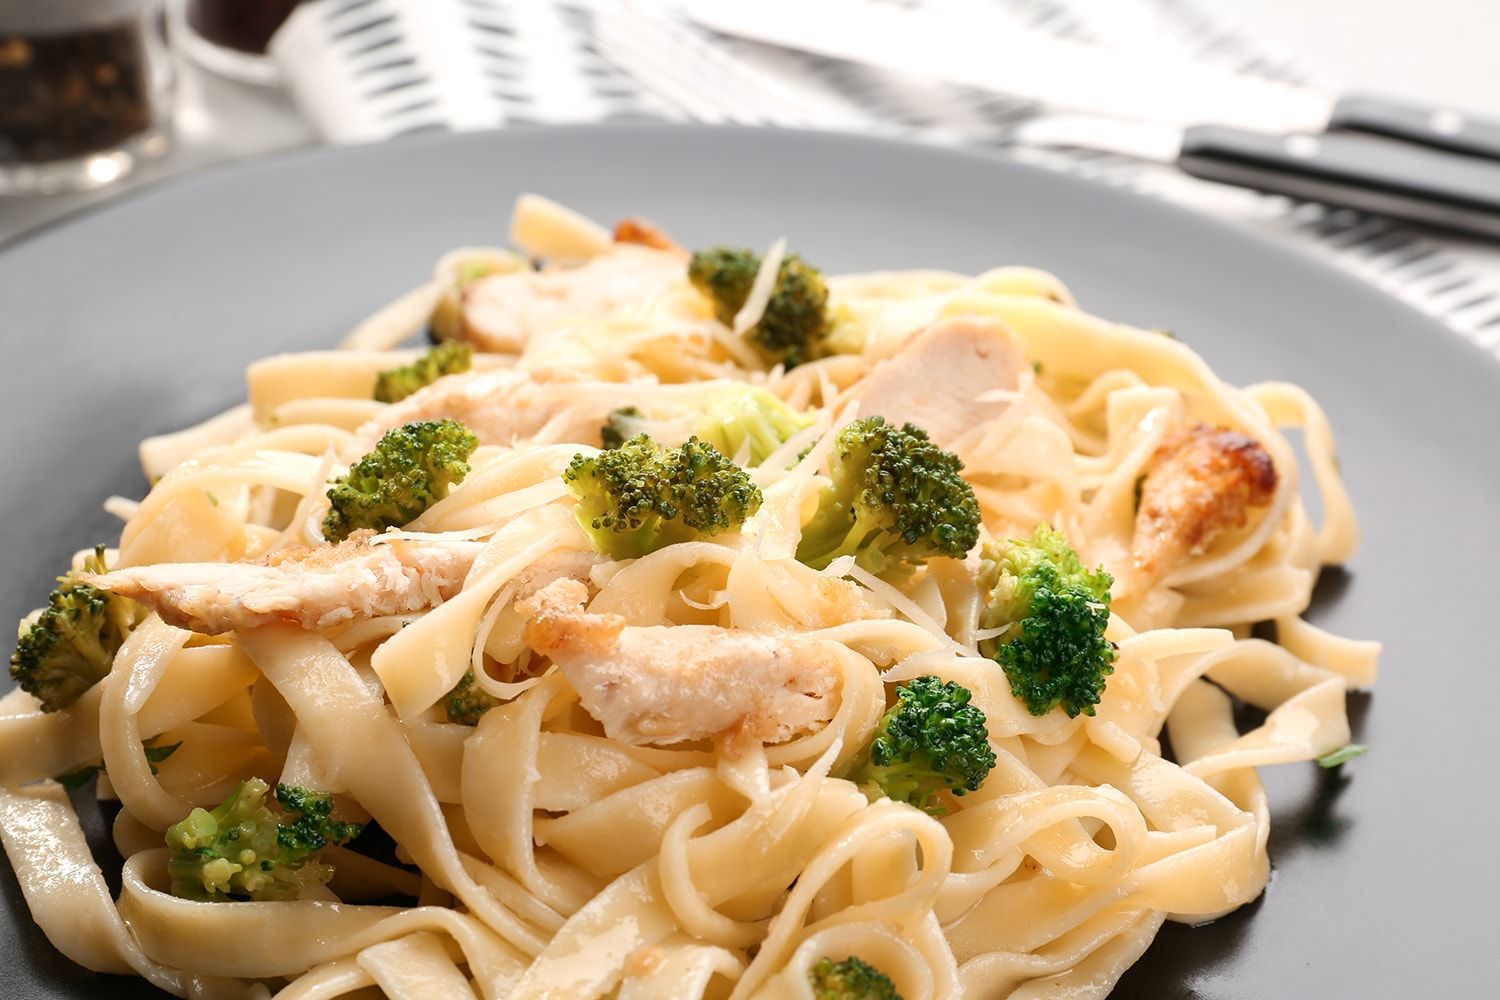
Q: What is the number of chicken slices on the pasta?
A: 6